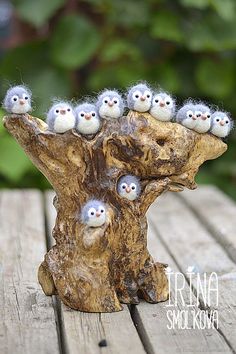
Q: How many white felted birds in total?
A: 11